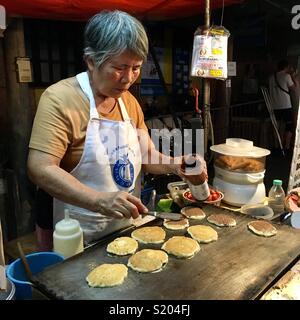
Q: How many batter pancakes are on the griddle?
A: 10